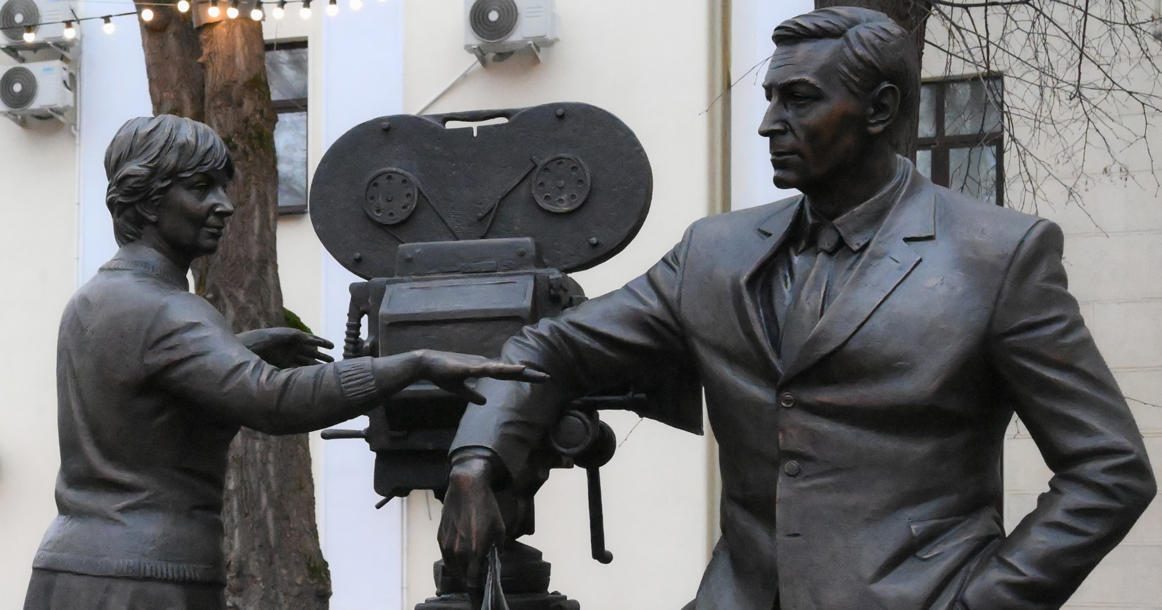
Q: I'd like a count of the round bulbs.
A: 13